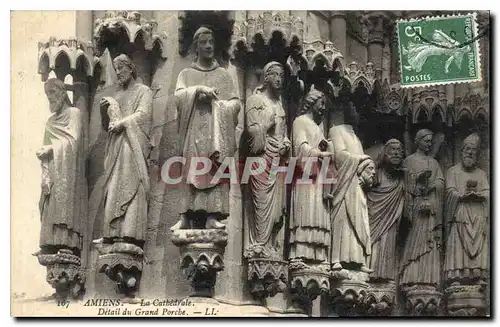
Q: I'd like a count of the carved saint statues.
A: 9